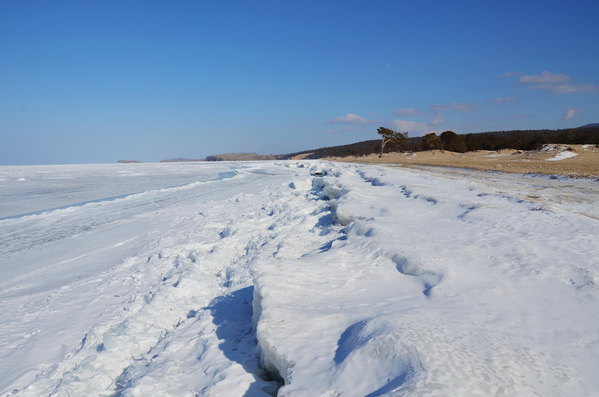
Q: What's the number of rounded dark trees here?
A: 2